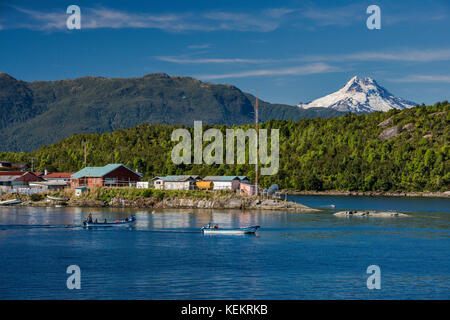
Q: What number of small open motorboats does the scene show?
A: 2